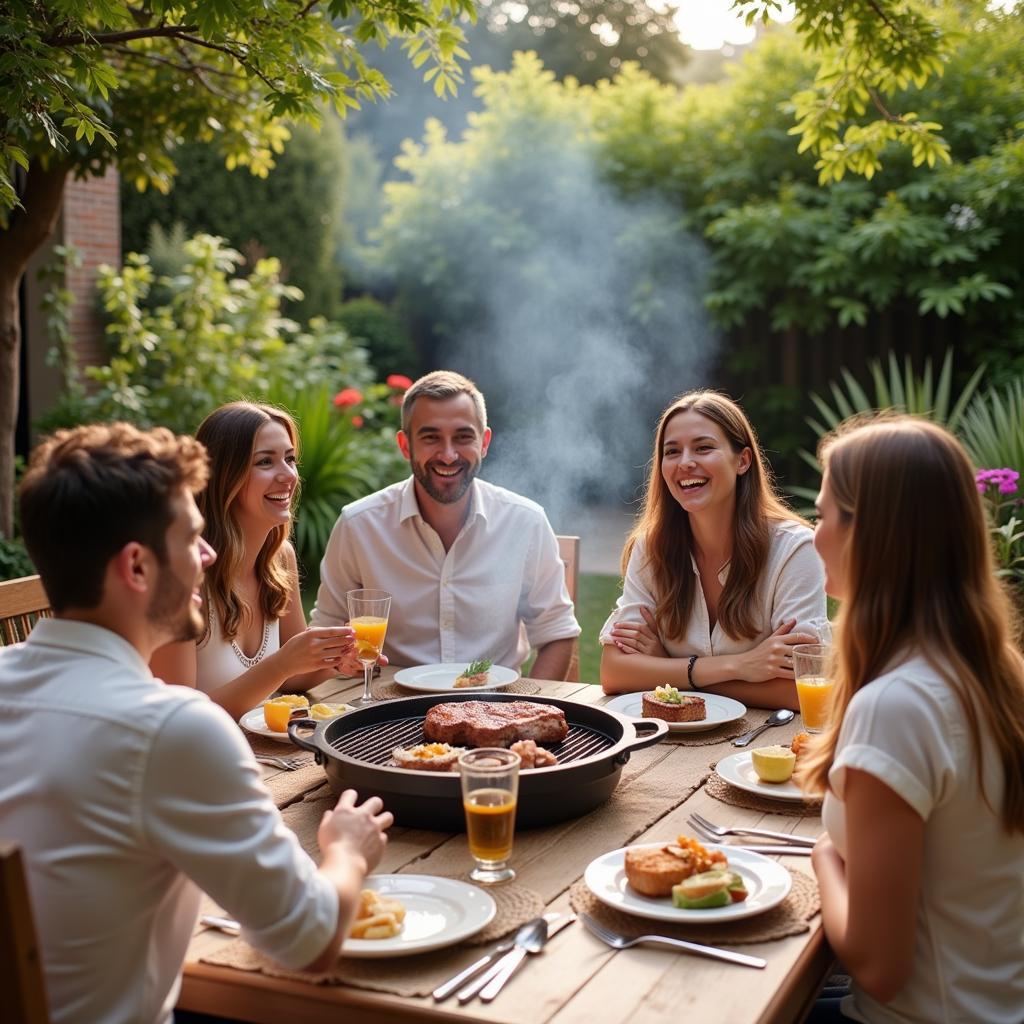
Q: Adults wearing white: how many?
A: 5